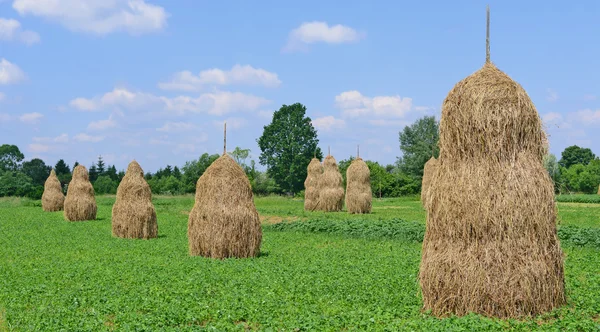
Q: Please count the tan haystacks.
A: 9